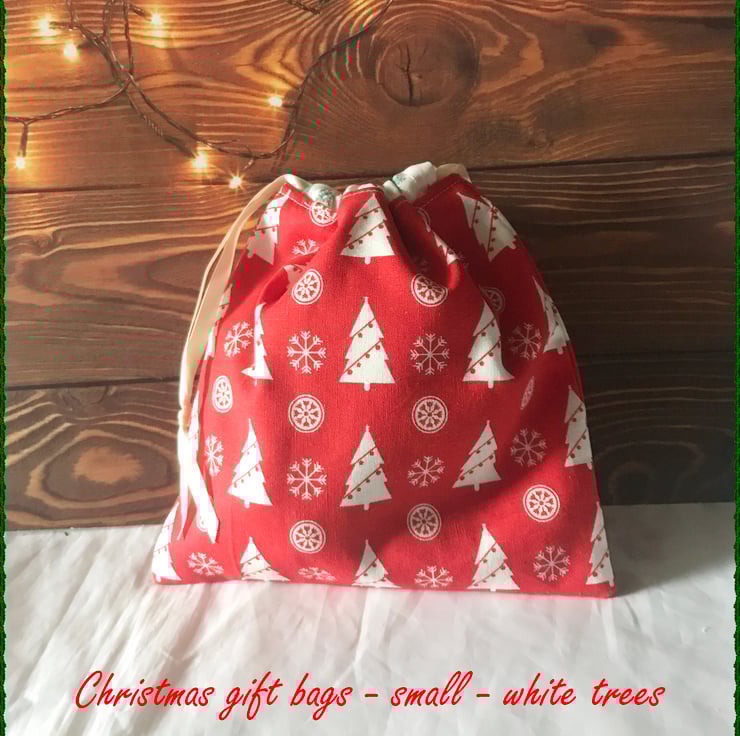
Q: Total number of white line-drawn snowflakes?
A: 13